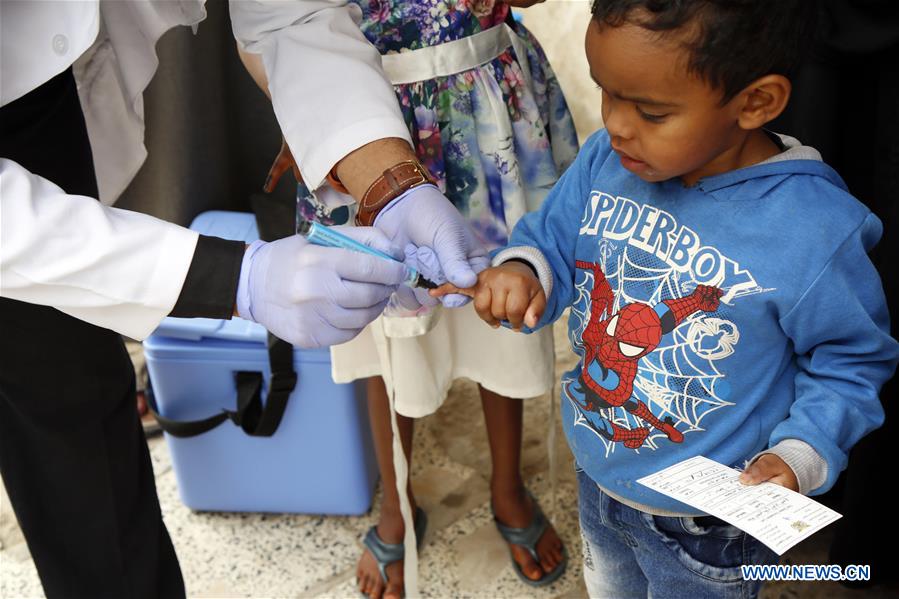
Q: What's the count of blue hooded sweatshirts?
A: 1